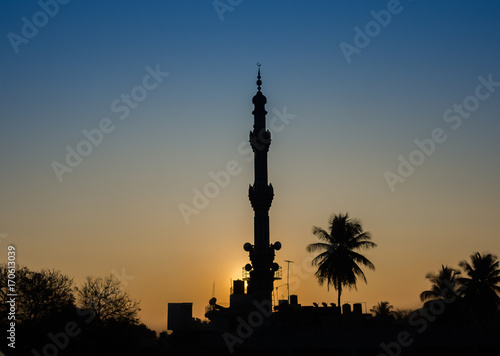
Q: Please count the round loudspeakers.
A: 4